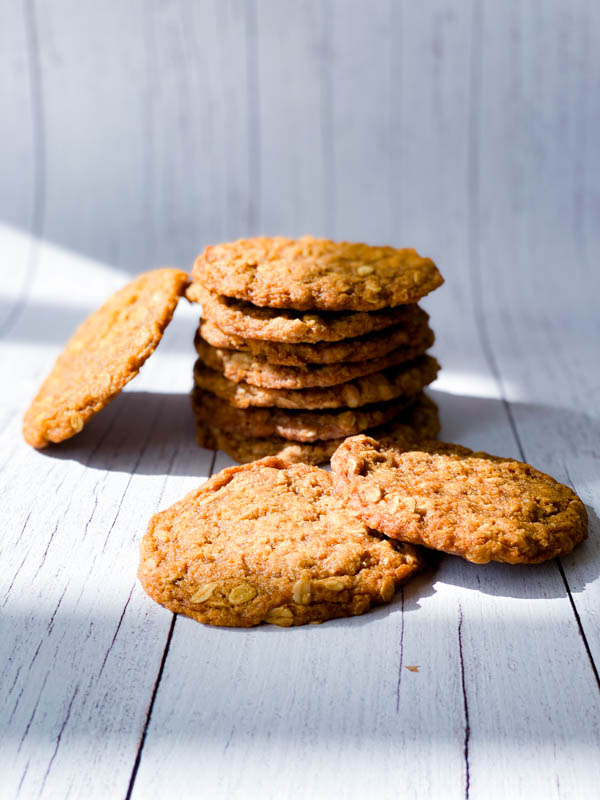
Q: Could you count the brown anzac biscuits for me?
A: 10